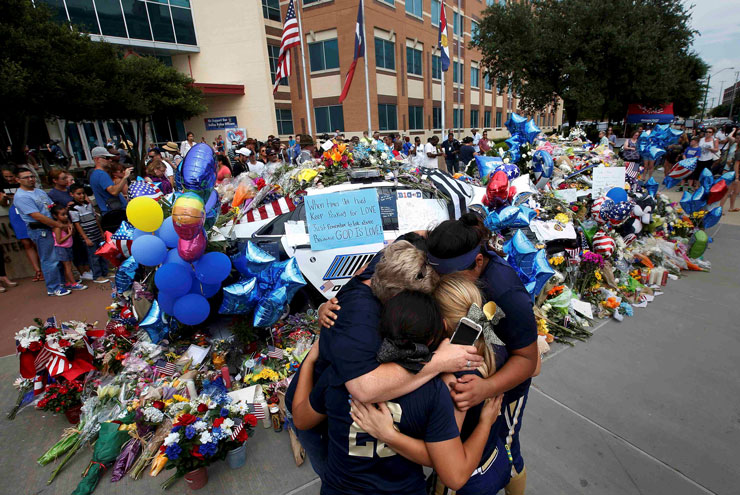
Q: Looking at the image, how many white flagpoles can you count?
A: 3